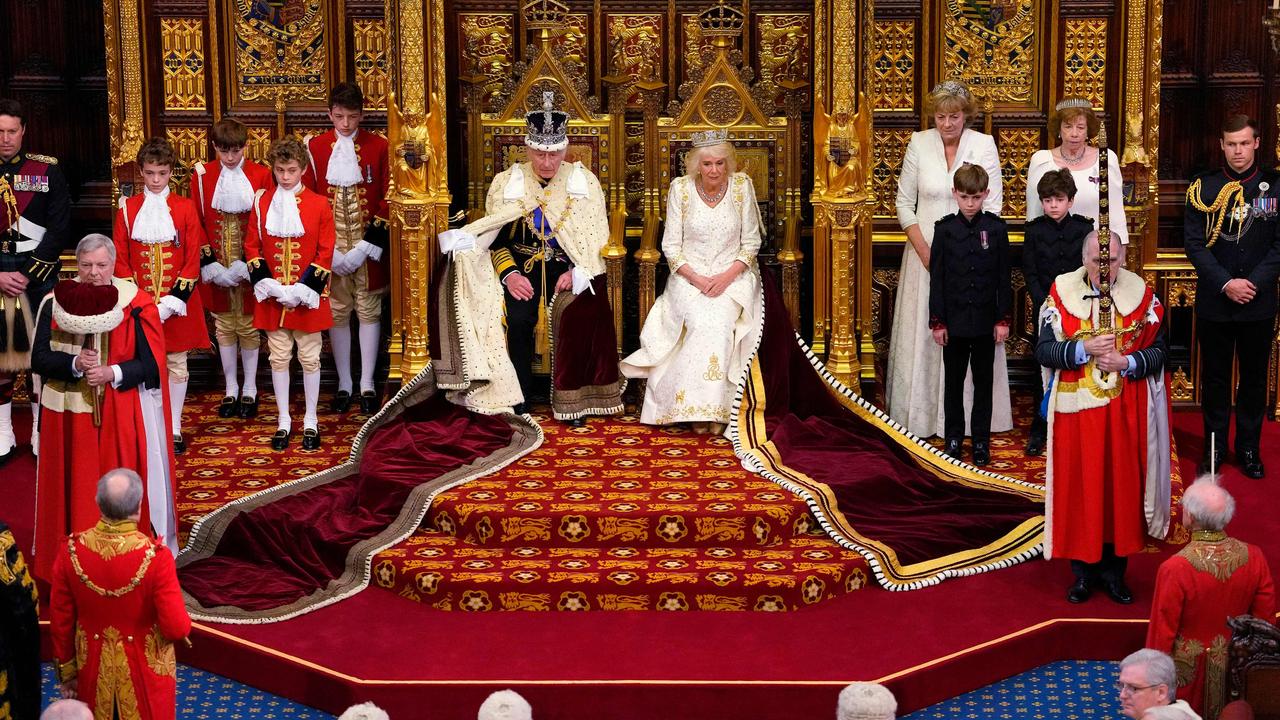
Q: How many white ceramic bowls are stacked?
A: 0